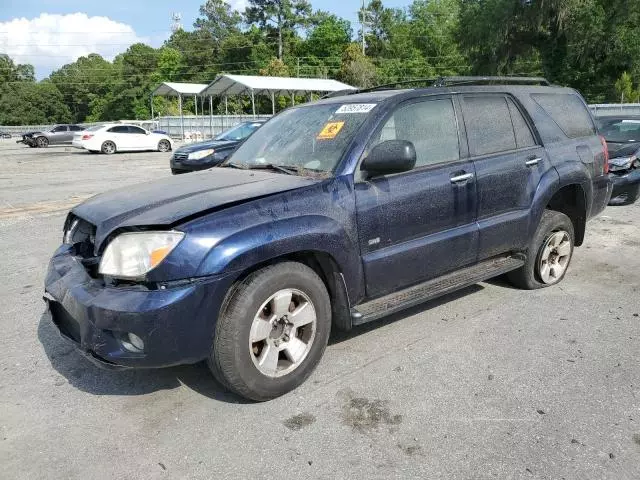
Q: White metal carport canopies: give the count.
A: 2